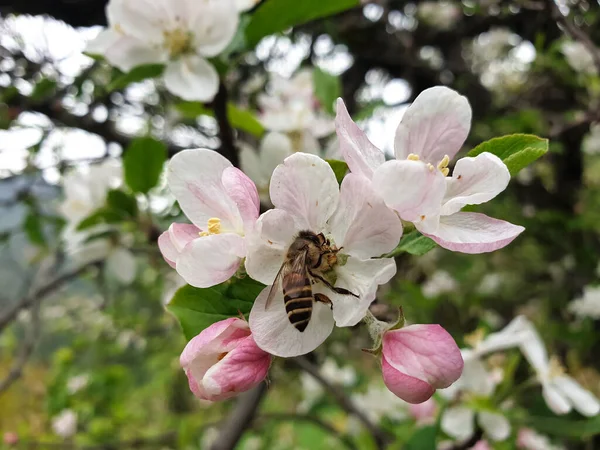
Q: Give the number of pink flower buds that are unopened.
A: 2